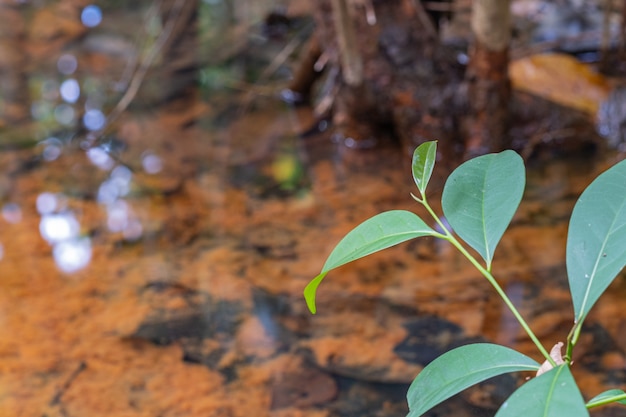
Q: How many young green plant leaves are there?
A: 7